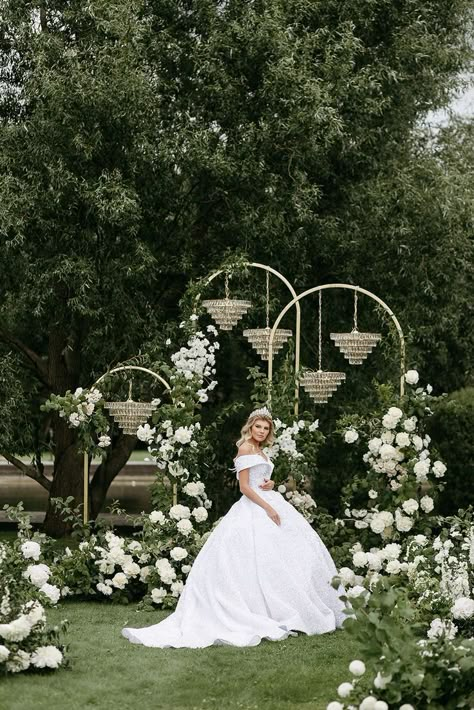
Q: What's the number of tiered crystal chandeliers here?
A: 5